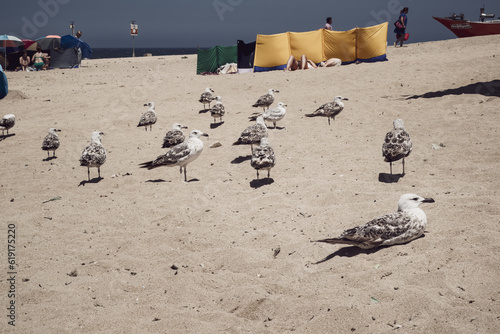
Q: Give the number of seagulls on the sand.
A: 15